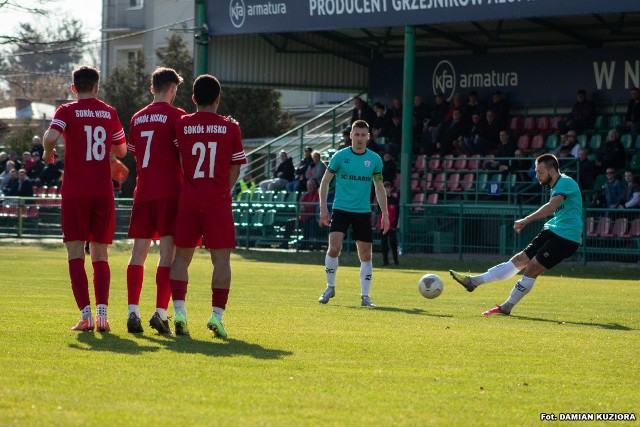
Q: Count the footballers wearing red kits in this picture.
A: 3